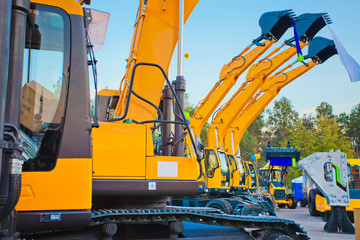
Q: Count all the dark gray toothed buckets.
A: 3